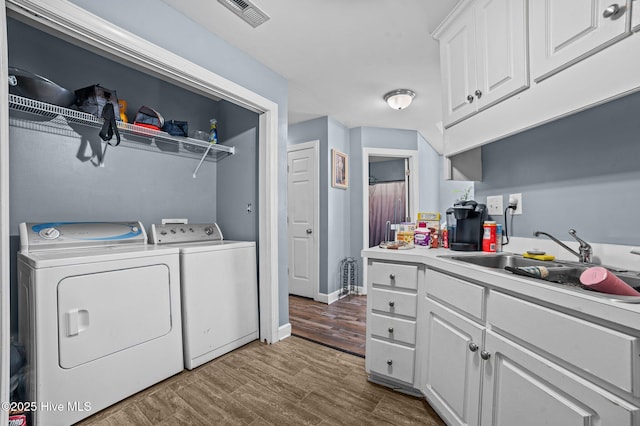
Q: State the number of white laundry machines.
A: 2